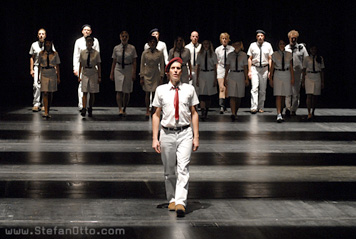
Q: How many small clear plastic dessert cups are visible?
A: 0